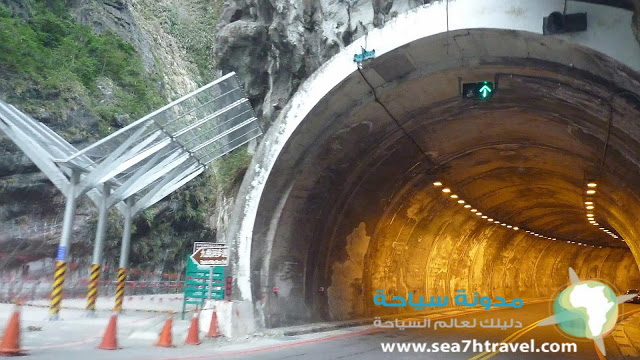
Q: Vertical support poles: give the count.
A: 3